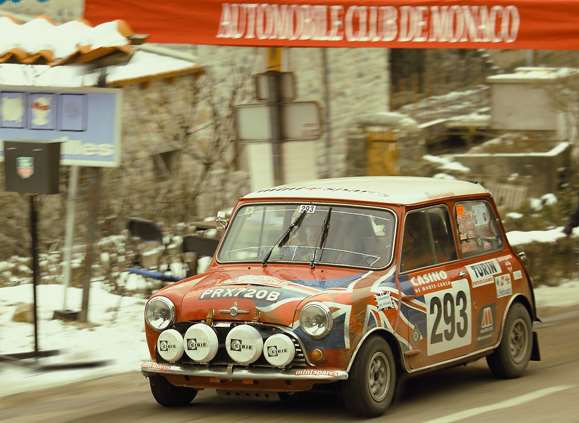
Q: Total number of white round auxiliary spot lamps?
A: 4